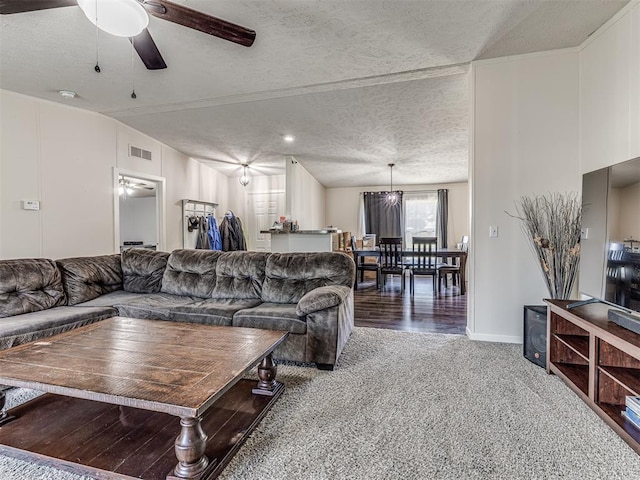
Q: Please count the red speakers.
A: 0